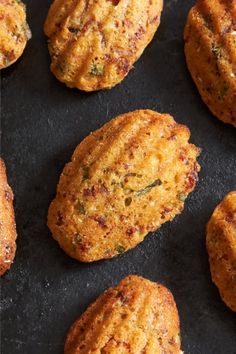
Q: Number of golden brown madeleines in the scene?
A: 7